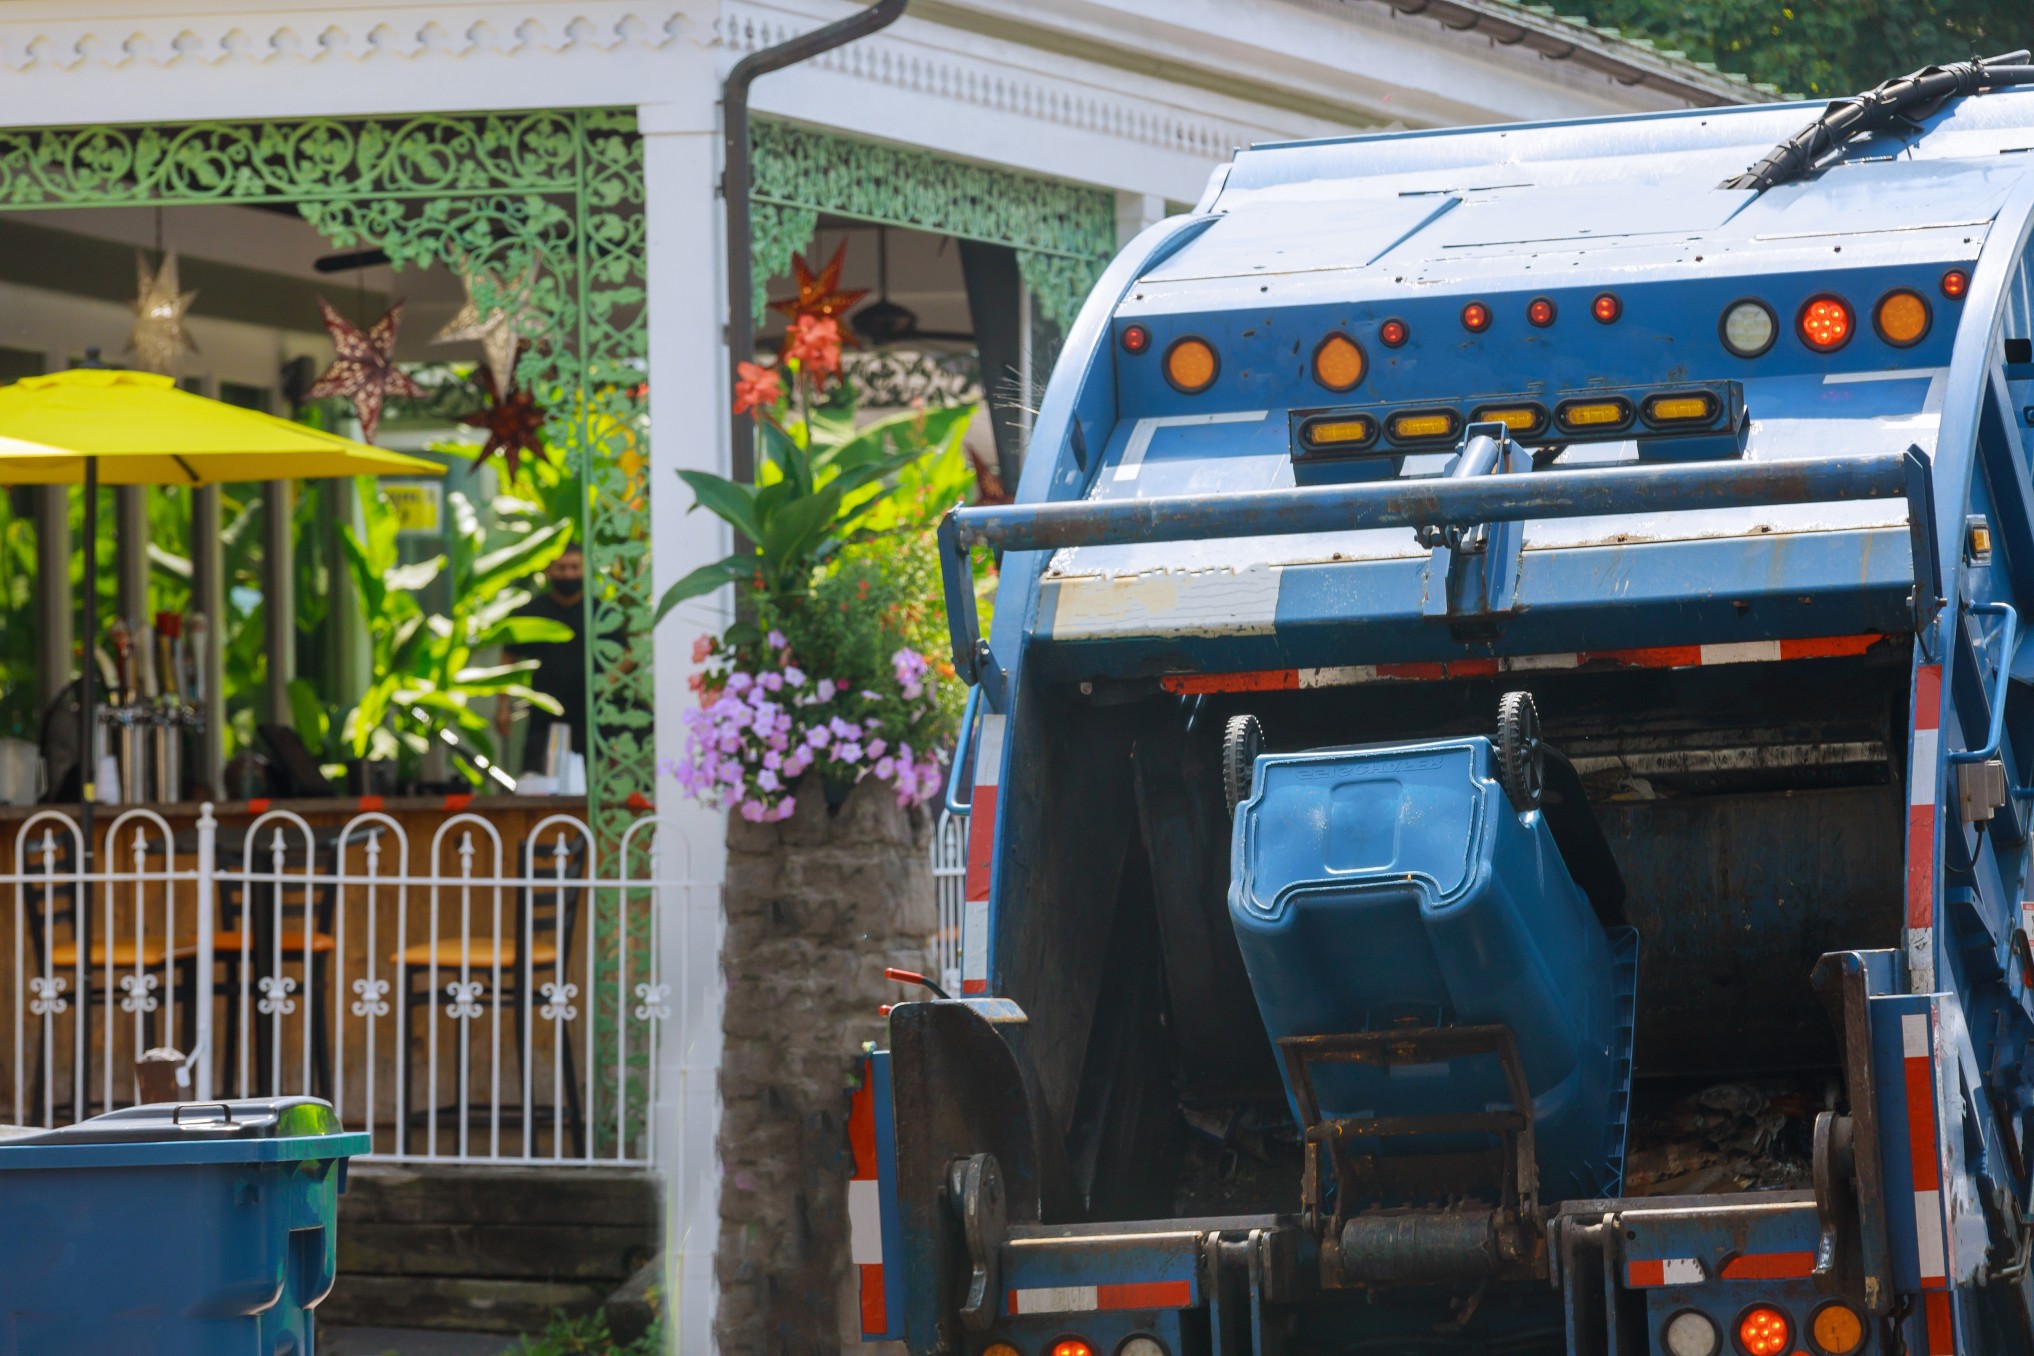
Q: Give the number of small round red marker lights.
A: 6